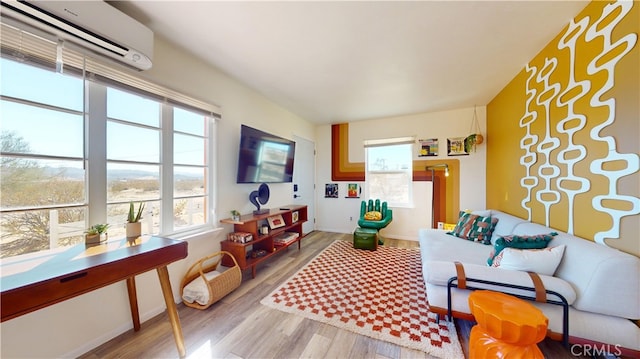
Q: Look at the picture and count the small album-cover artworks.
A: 4